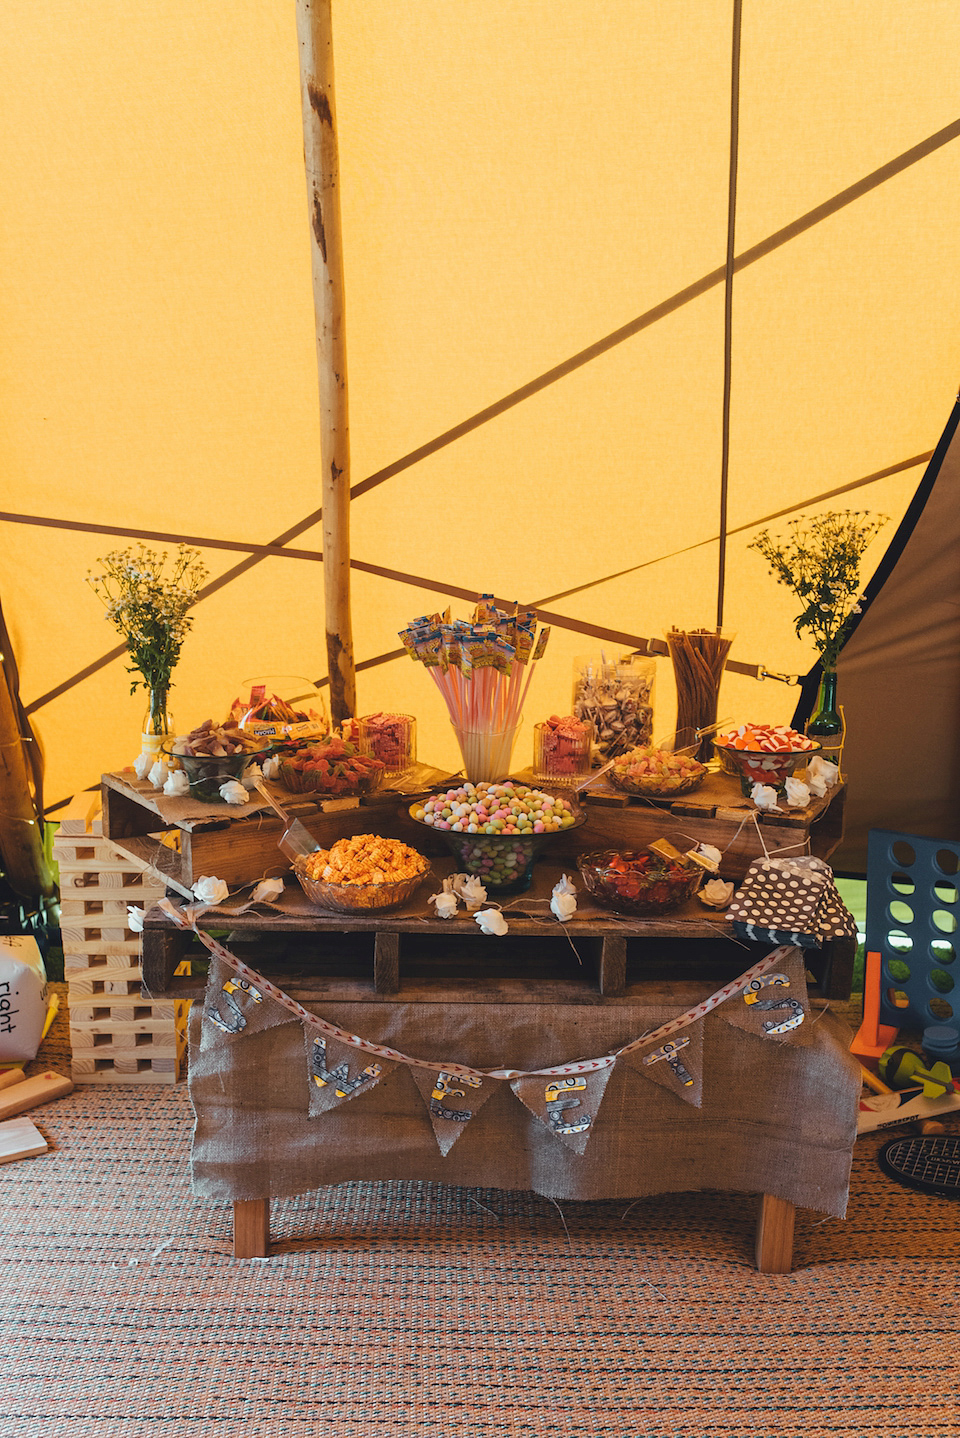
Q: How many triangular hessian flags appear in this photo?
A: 6